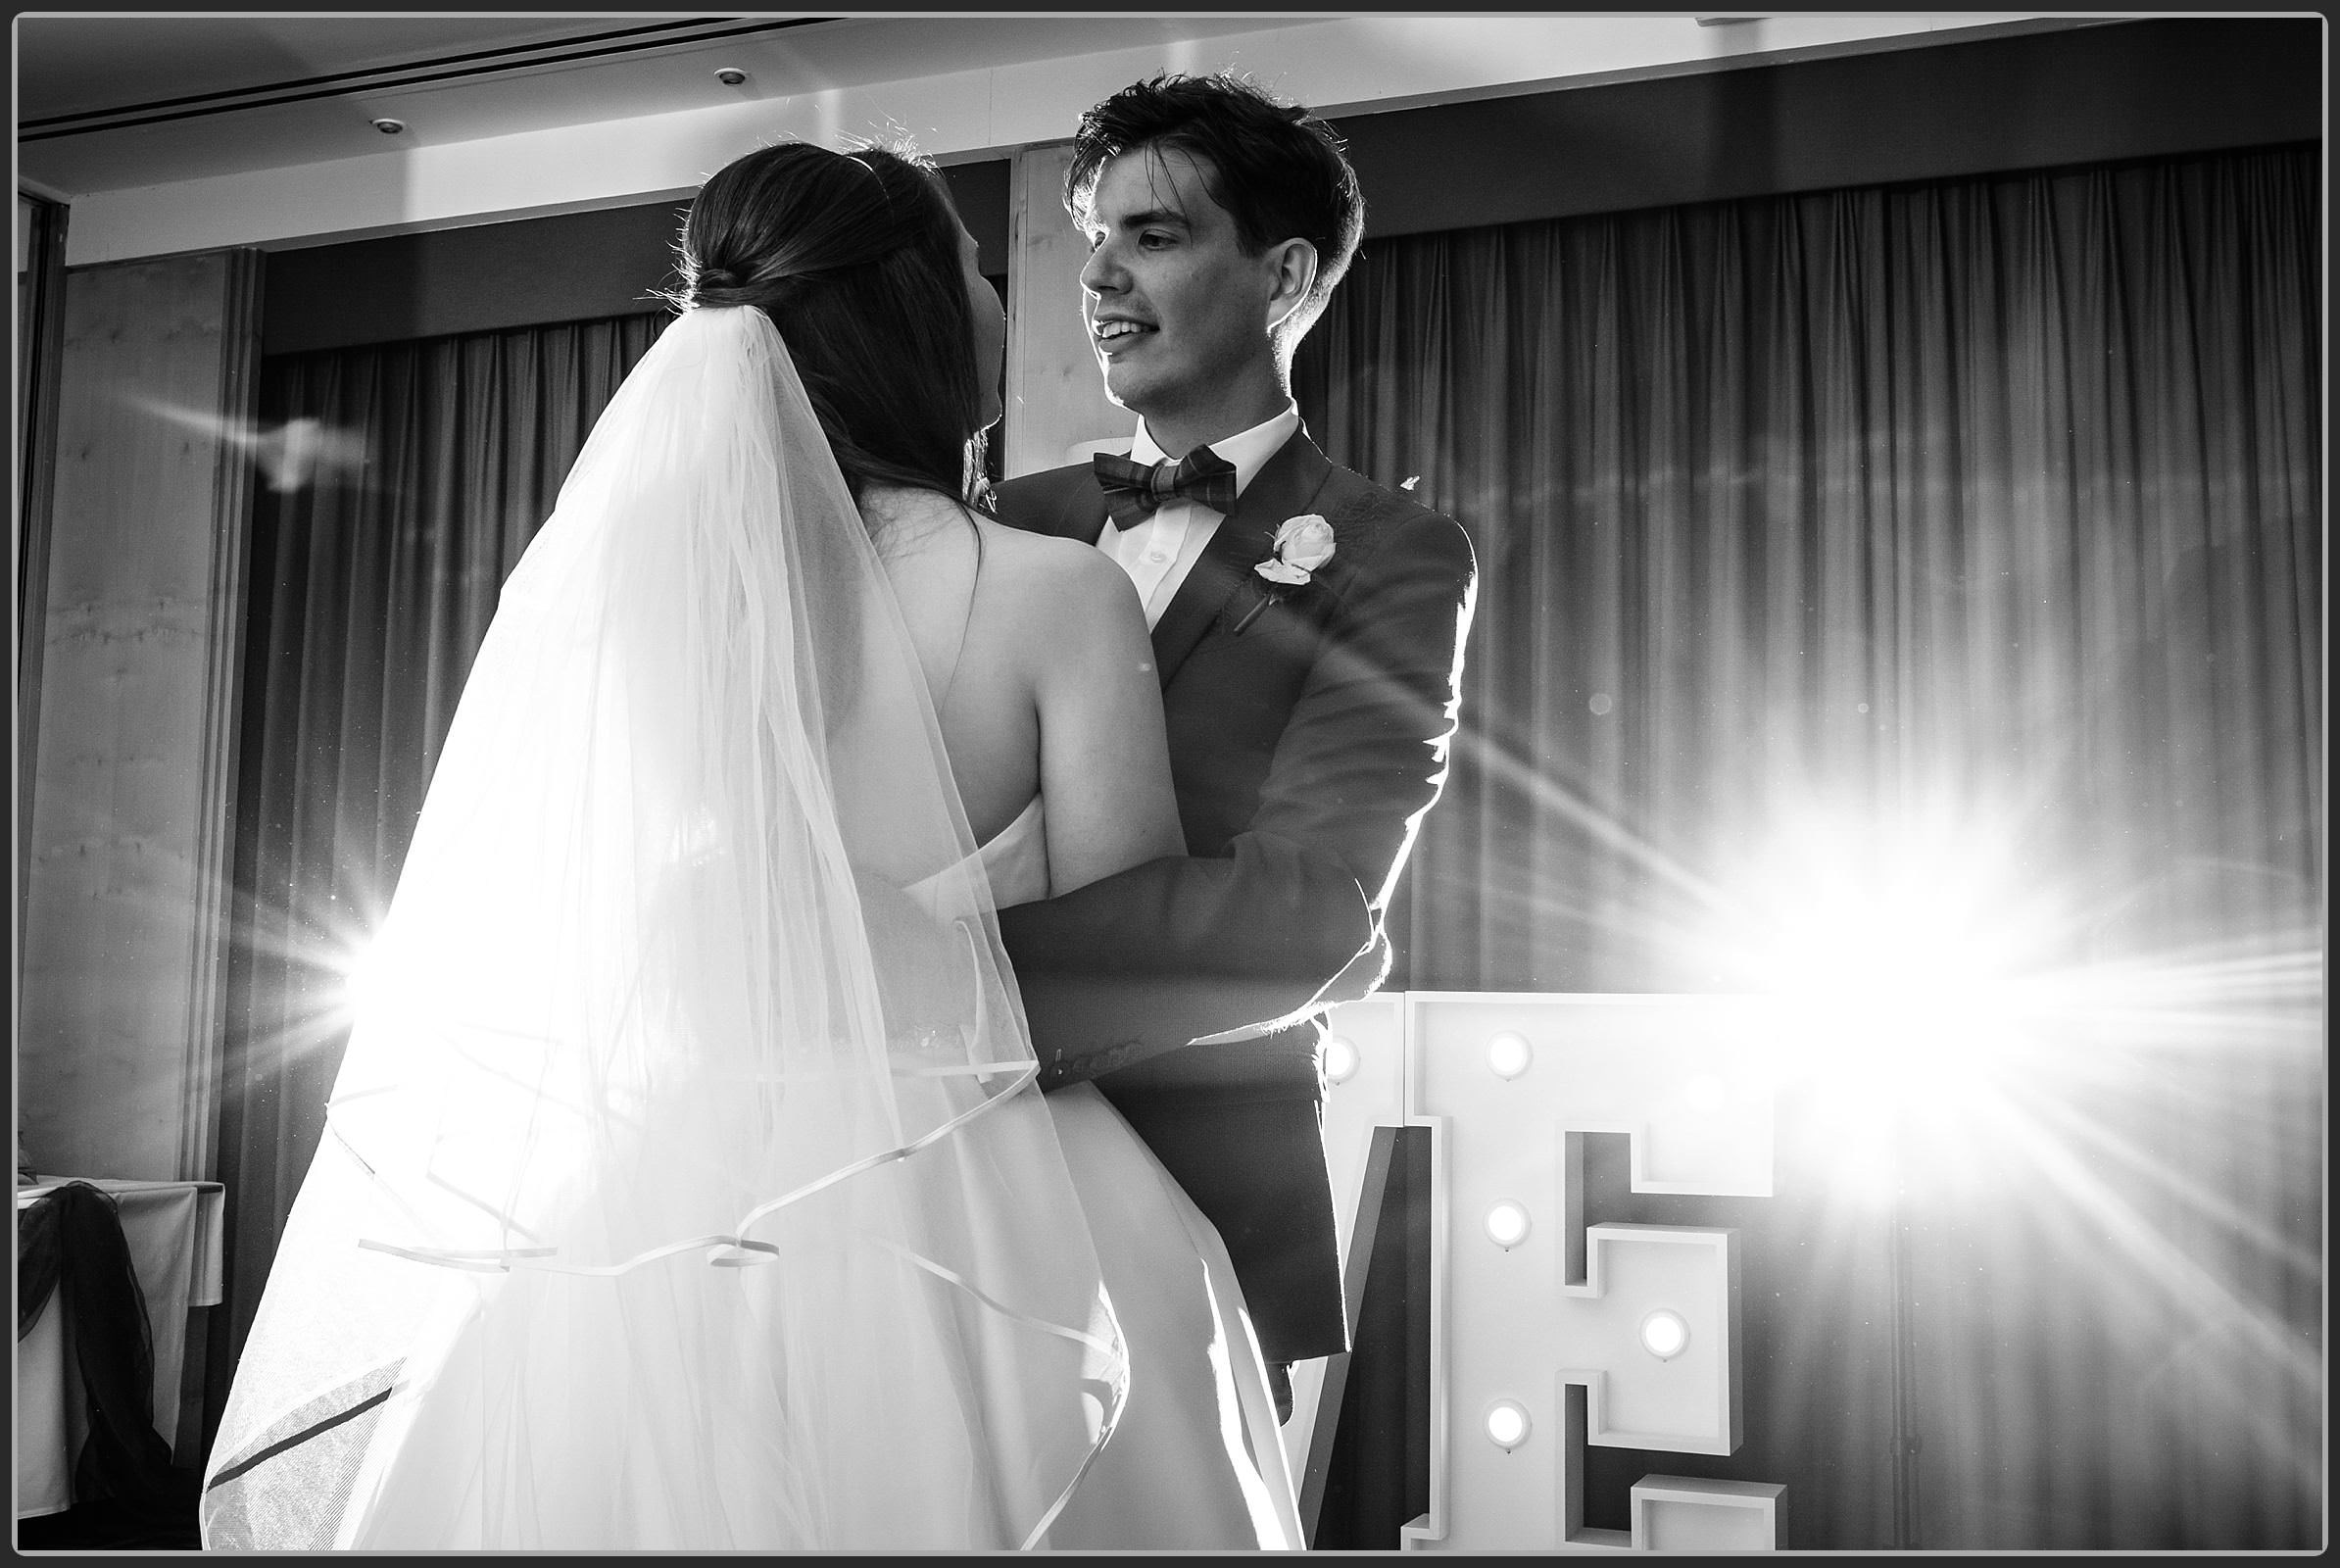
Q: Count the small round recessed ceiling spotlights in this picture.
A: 2